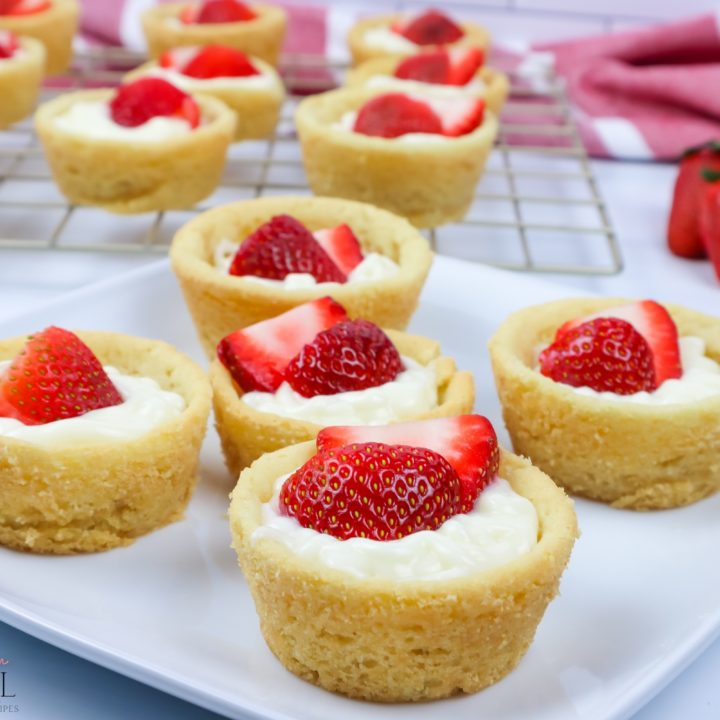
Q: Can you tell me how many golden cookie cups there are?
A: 13